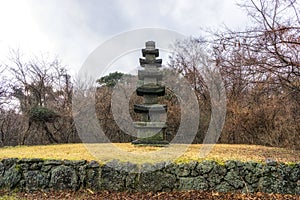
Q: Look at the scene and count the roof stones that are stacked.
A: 5